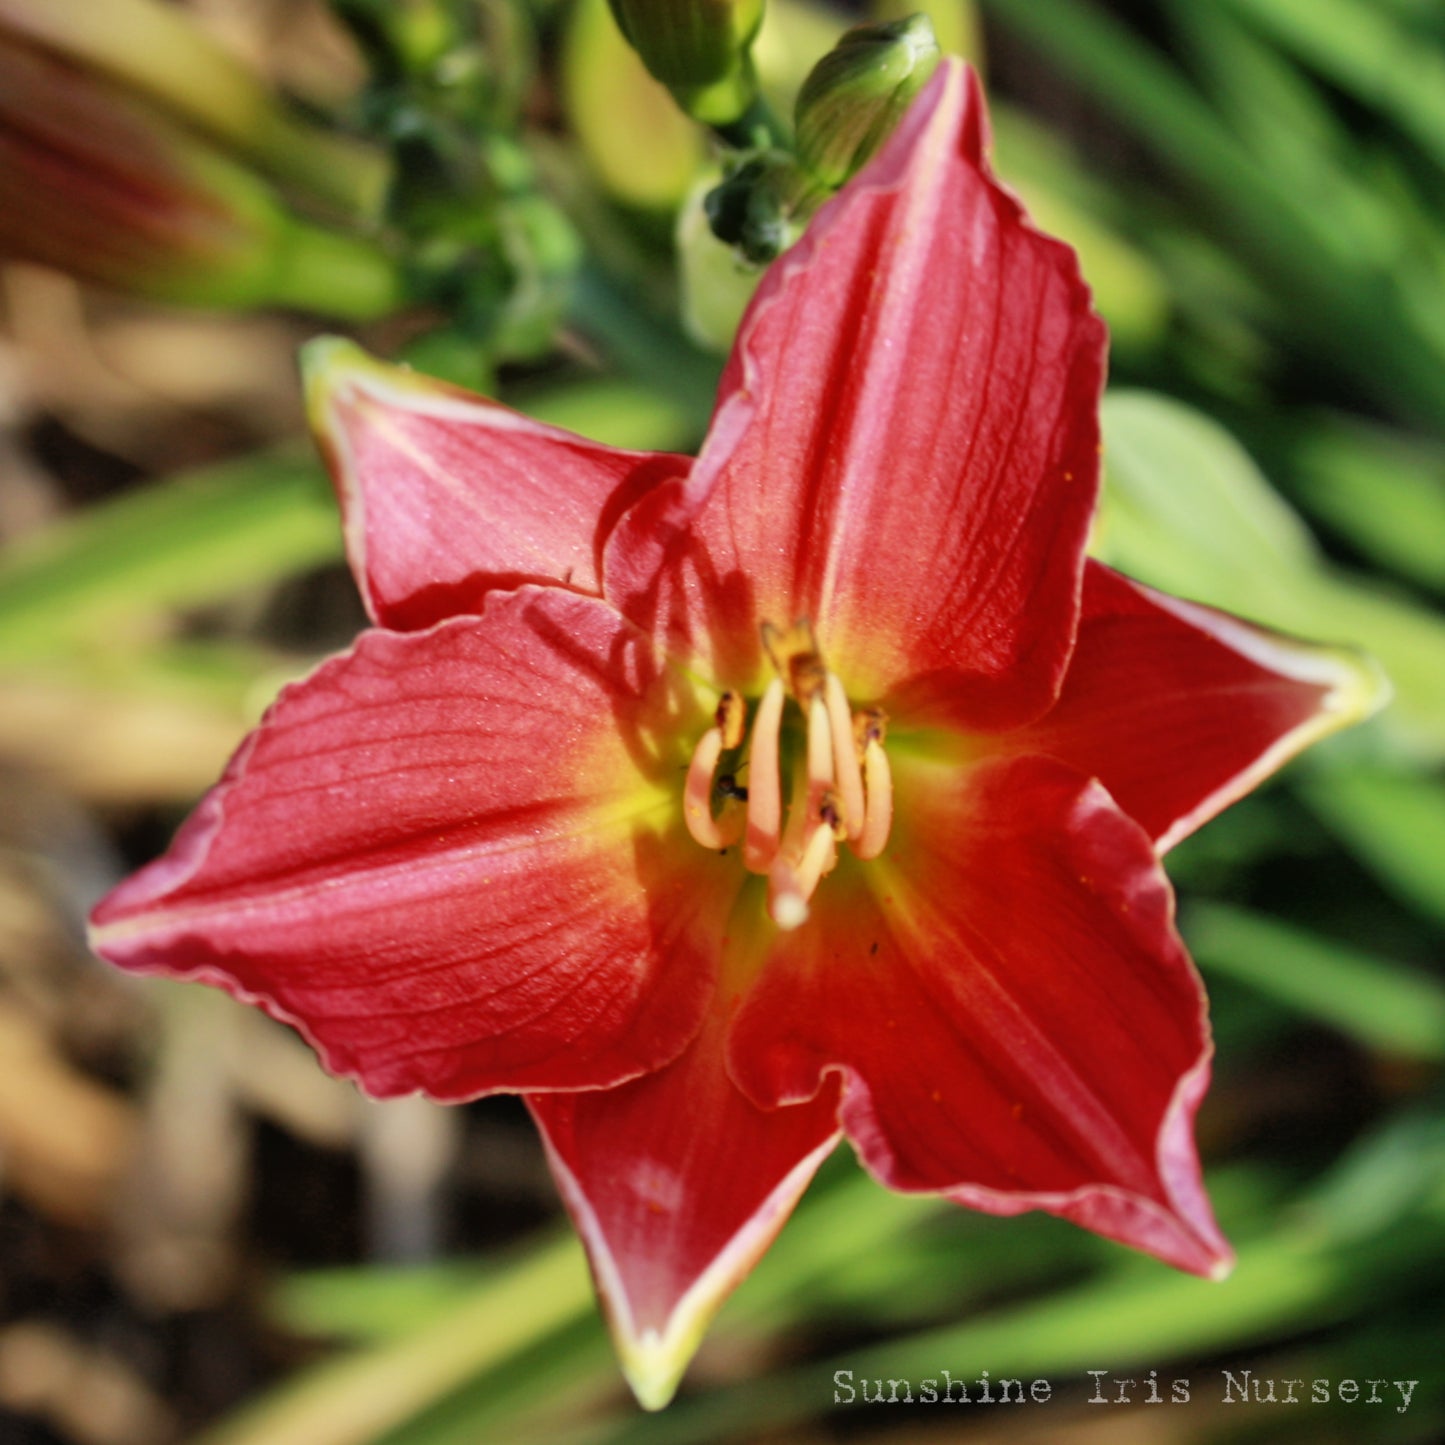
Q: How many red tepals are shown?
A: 6